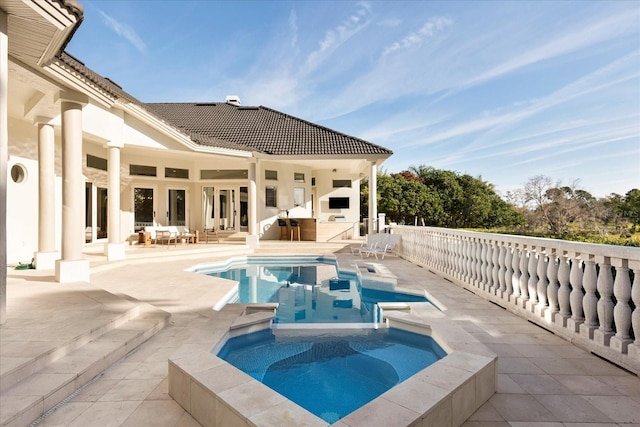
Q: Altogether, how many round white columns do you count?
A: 5